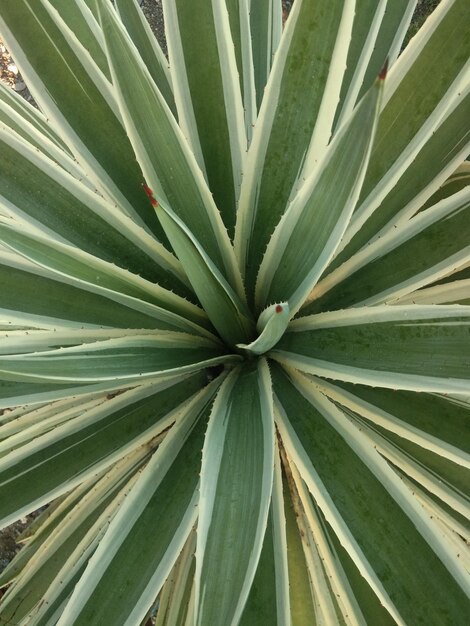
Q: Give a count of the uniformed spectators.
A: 0